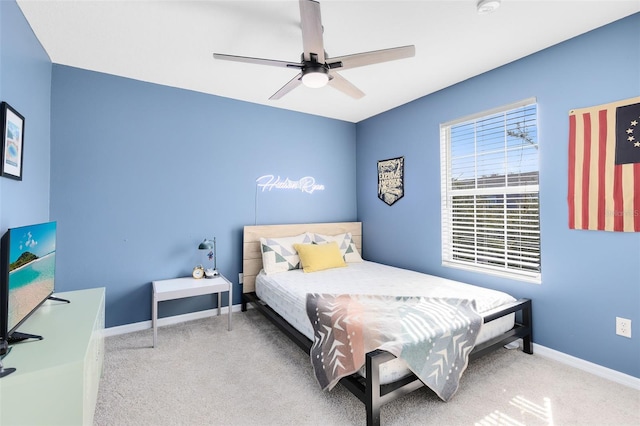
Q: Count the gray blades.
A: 5